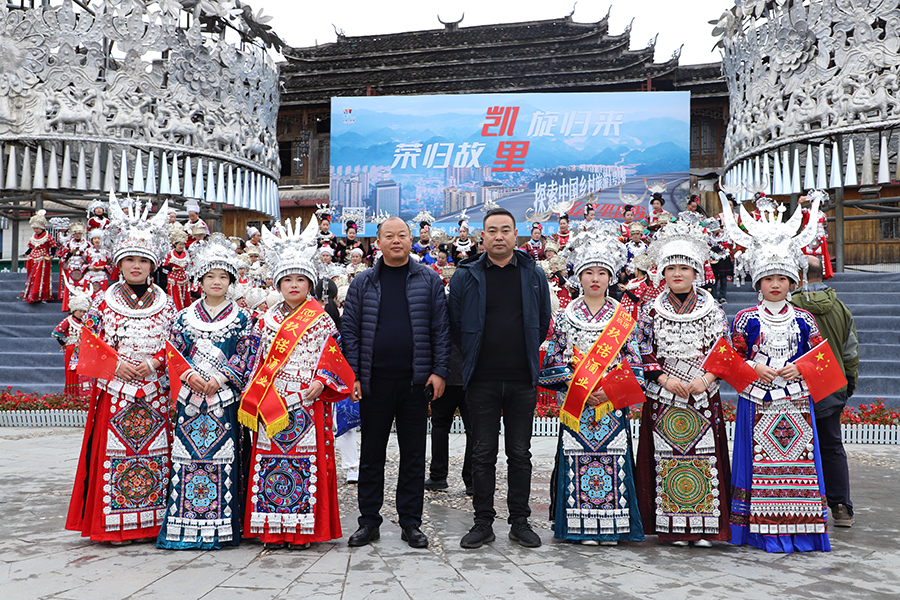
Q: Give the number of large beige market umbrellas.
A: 0